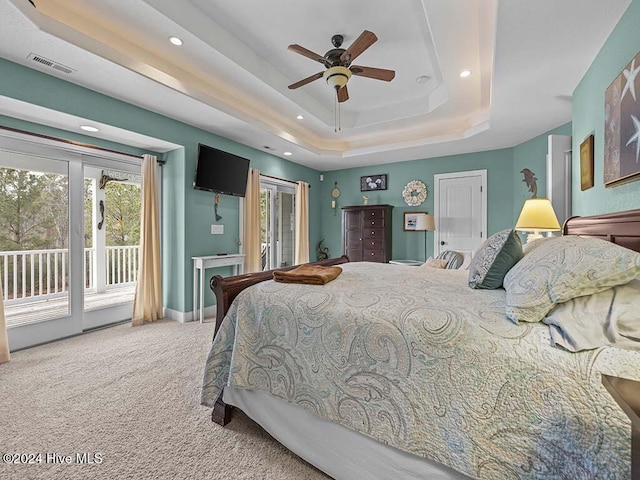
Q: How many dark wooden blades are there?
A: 5